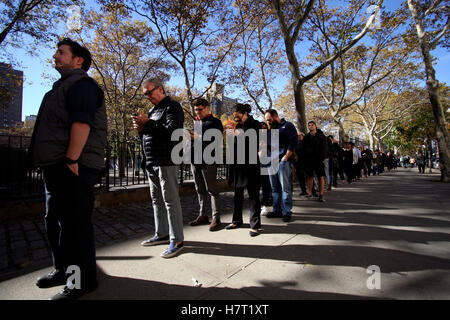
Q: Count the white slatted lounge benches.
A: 0